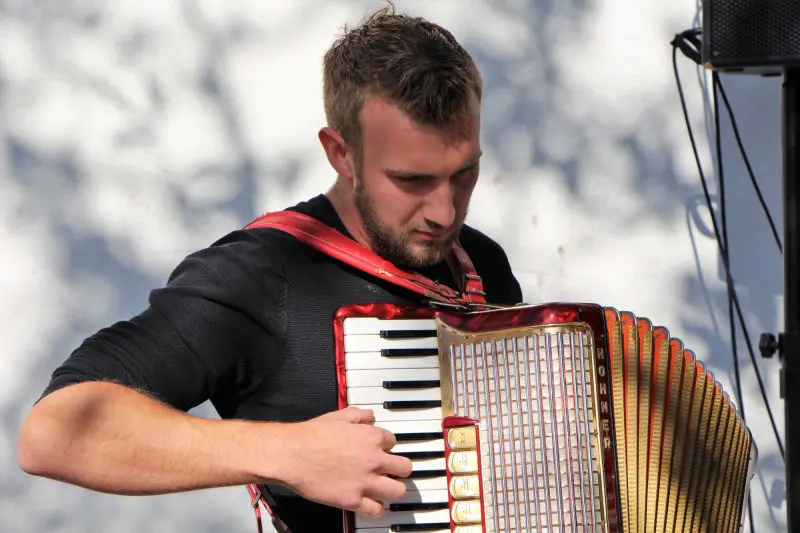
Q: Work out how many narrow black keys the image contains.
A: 9